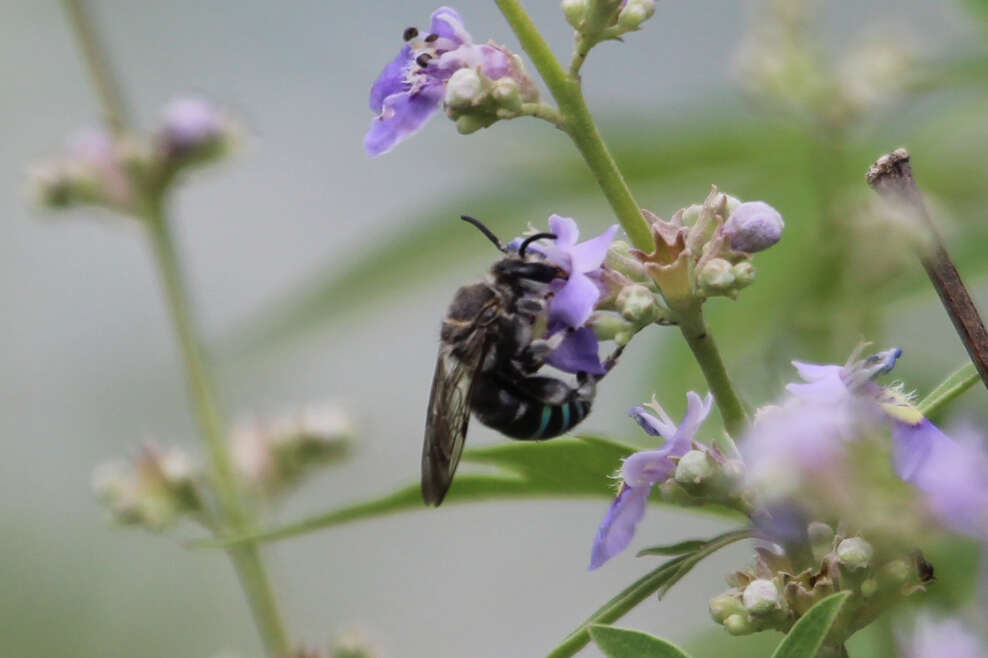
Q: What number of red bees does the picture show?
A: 0